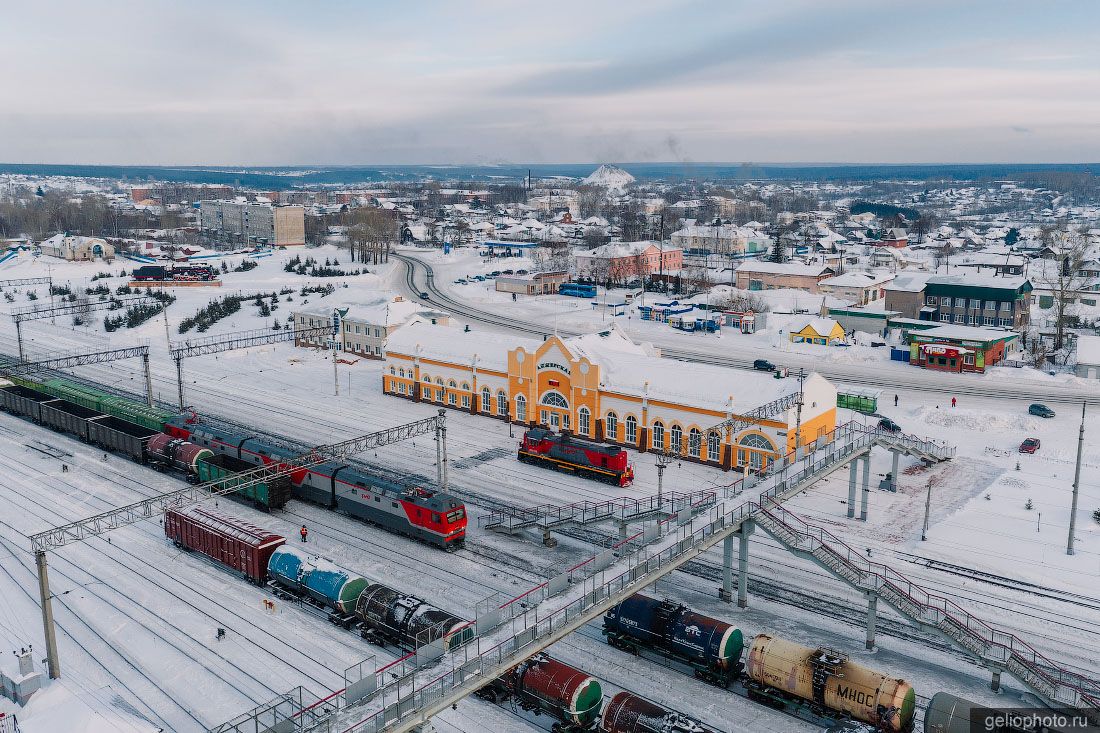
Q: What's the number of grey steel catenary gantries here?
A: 6